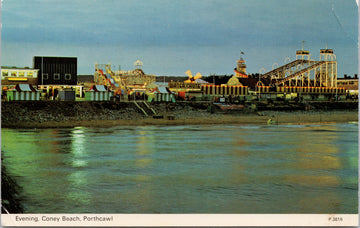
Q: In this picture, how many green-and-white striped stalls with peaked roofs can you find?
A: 3